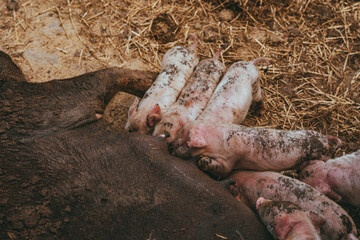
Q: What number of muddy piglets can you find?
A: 7